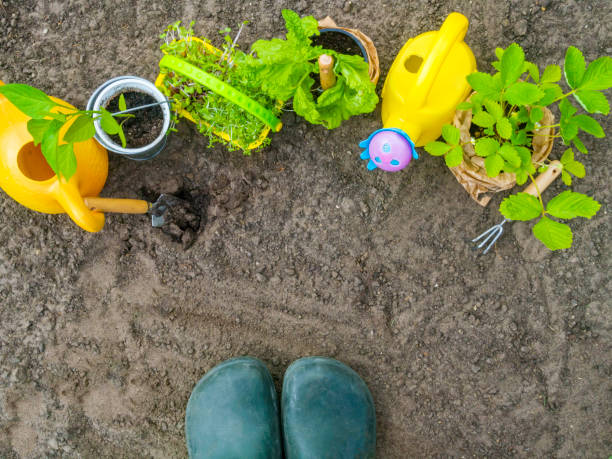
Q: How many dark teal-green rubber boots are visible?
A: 2